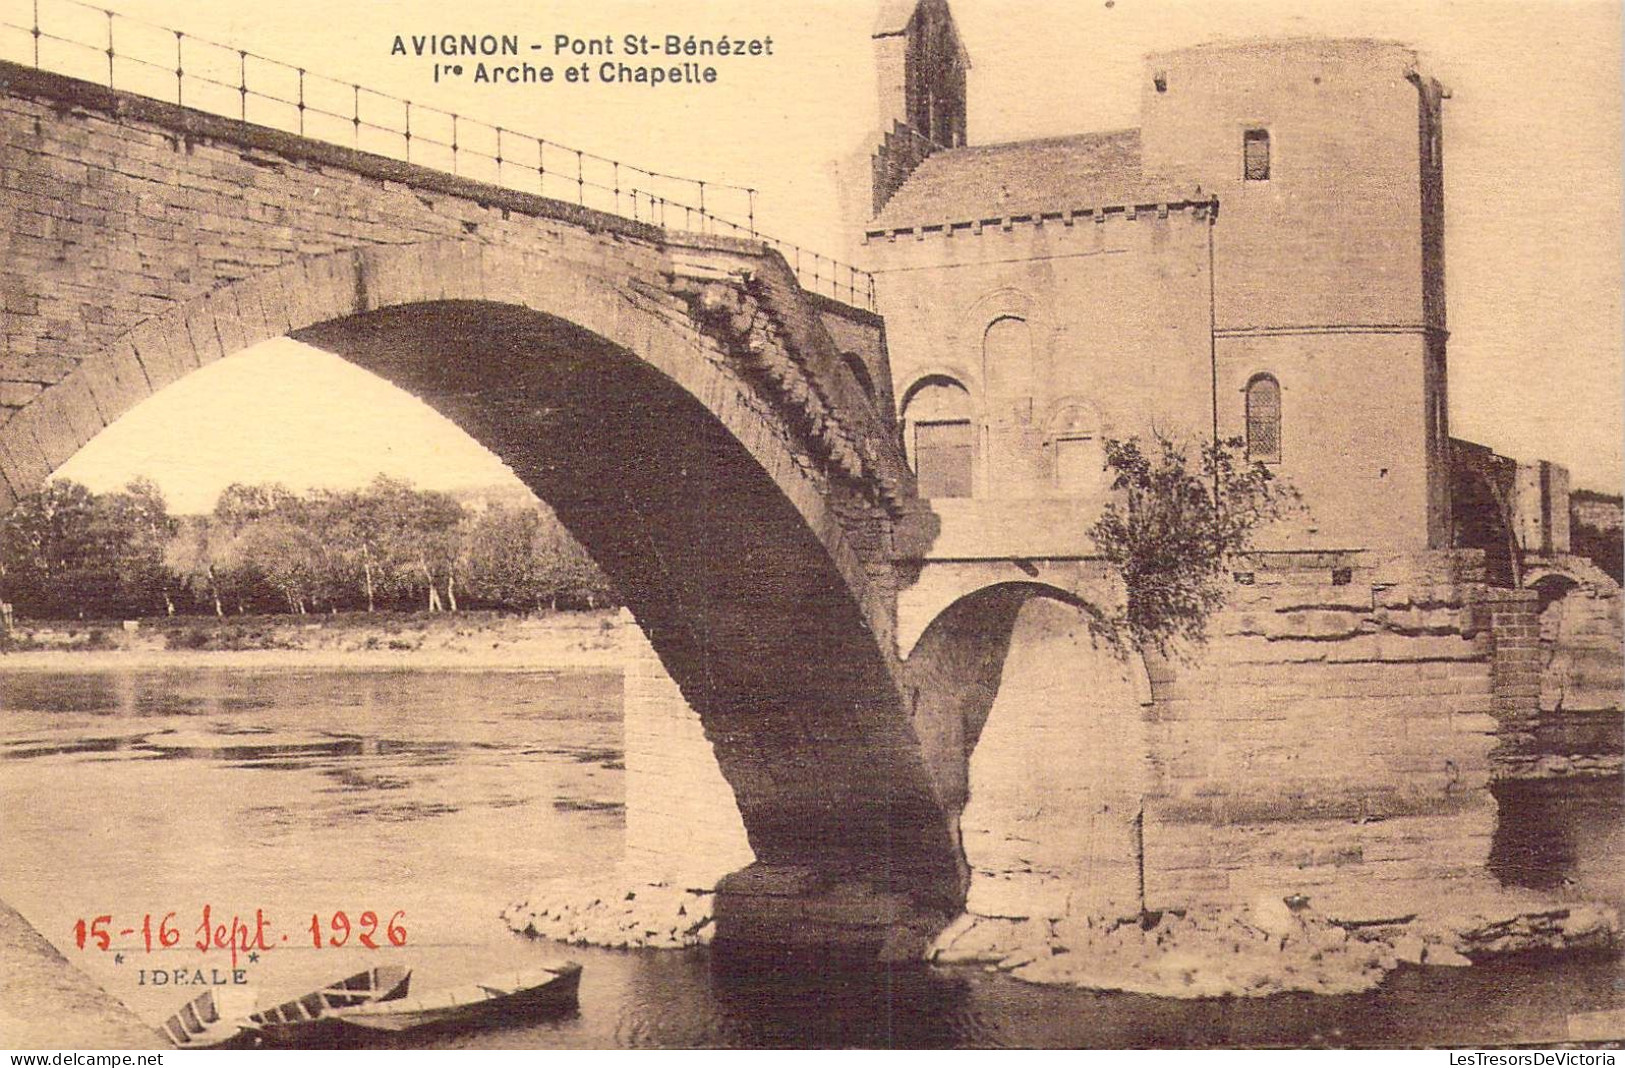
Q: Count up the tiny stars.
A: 2